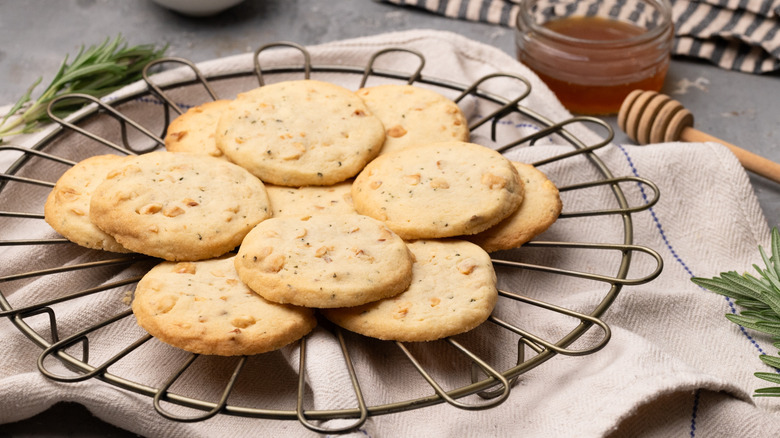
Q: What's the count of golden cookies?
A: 11